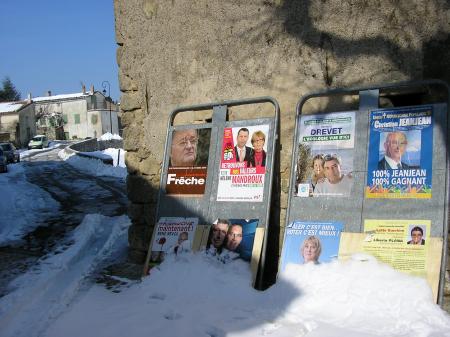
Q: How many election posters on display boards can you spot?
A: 8